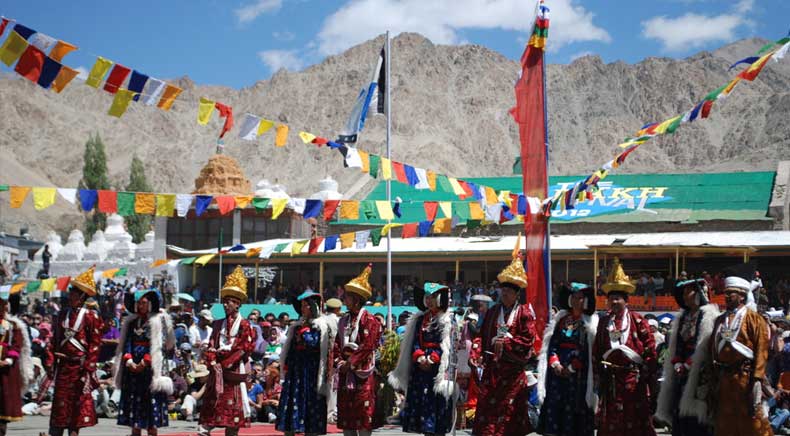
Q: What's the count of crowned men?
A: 5